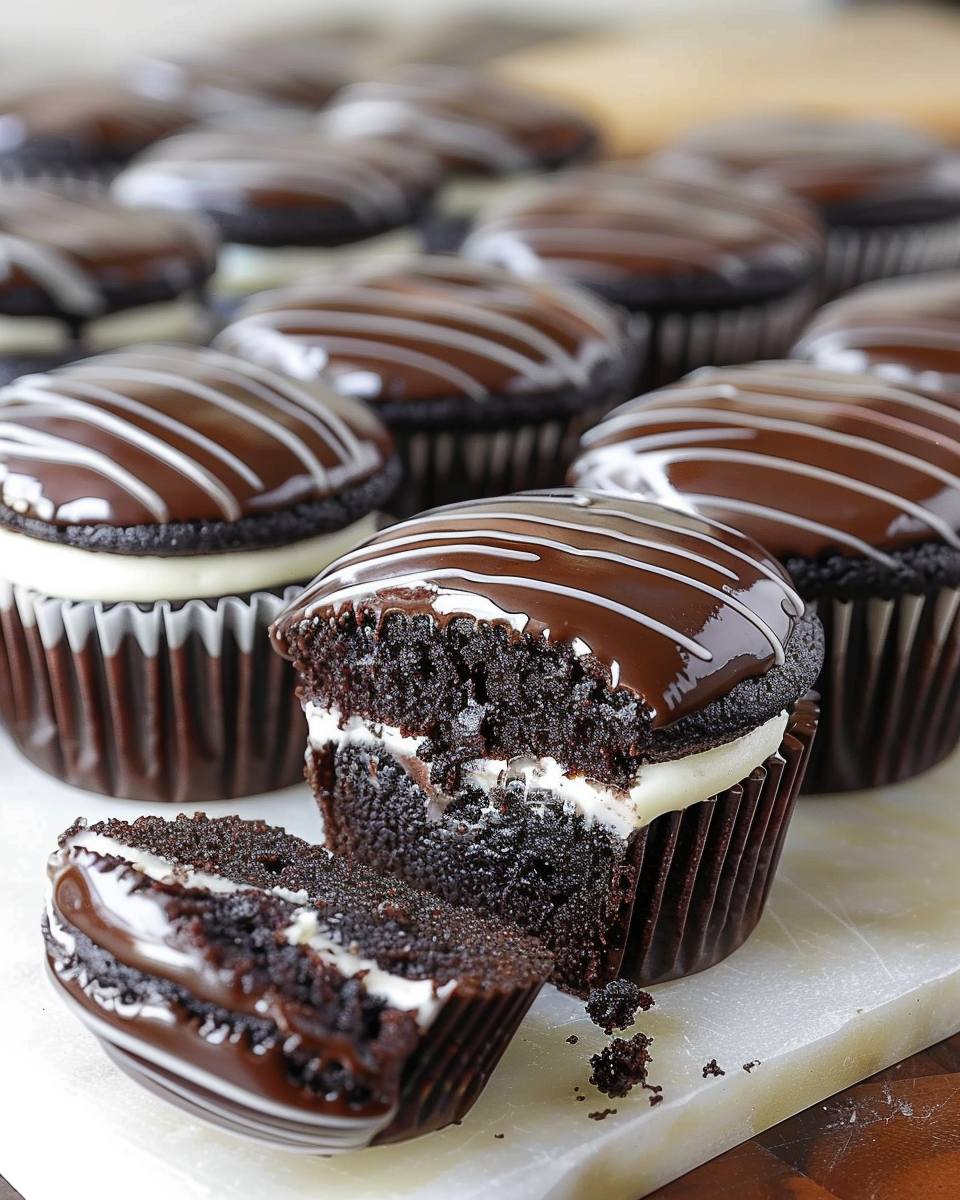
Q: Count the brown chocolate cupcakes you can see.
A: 12